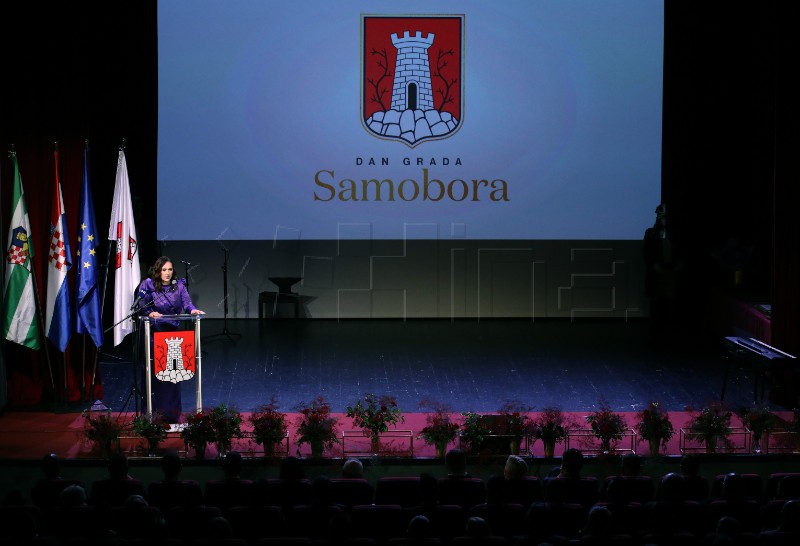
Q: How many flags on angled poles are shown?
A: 4